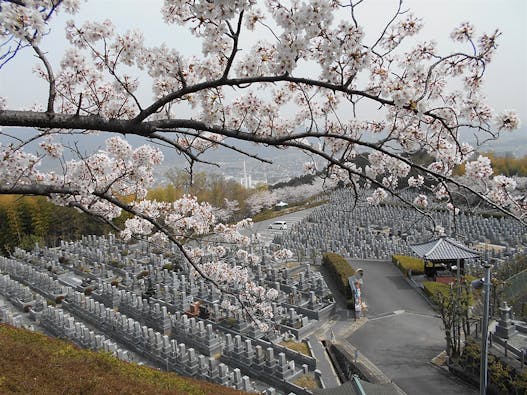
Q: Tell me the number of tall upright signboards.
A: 1